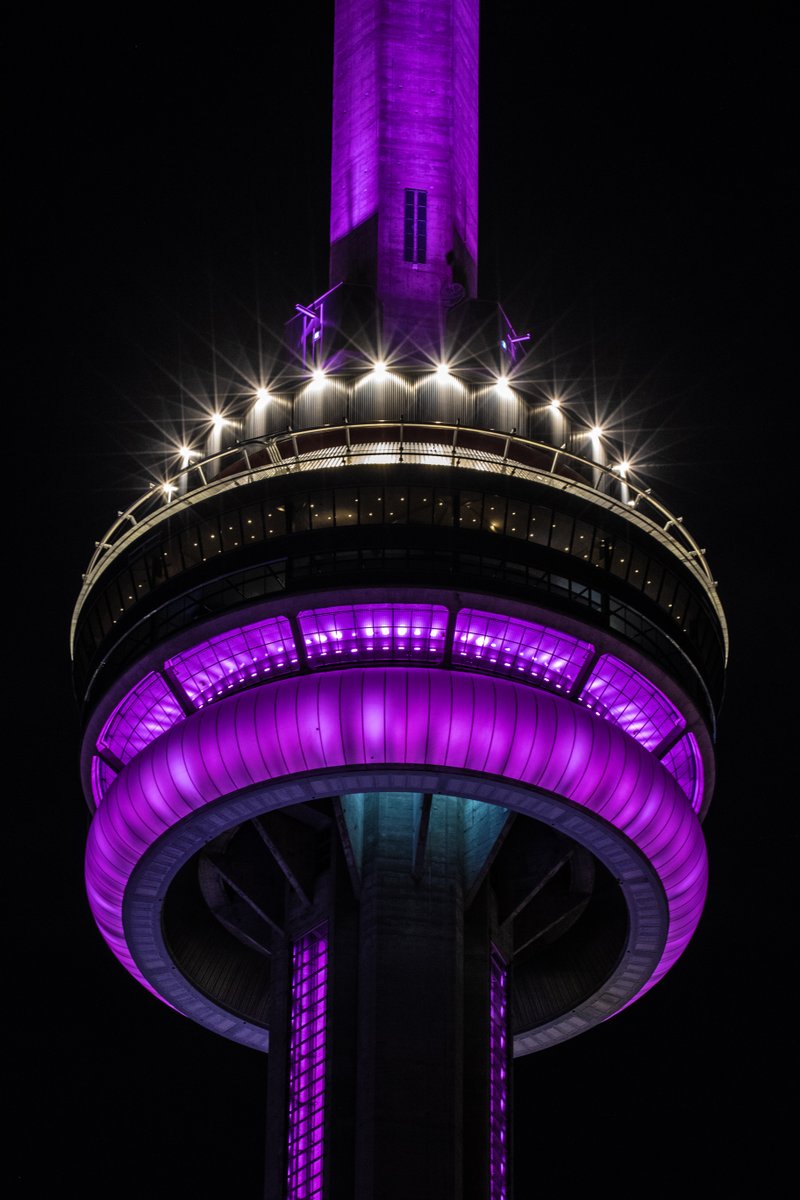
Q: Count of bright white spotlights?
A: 11